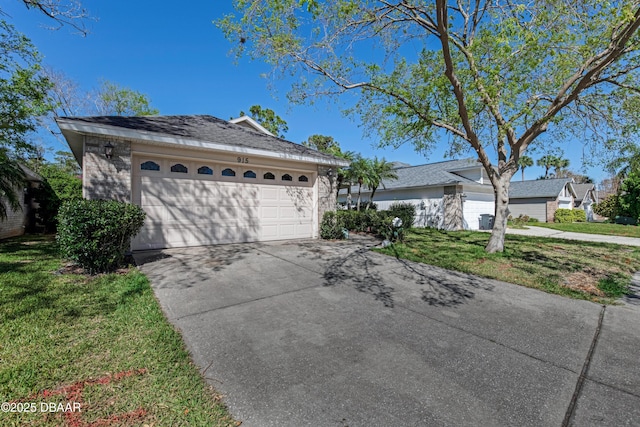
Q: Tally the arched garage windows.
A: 8